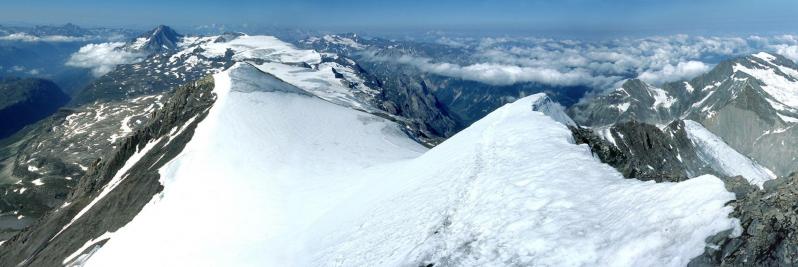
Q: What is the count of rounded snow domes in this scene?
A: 2